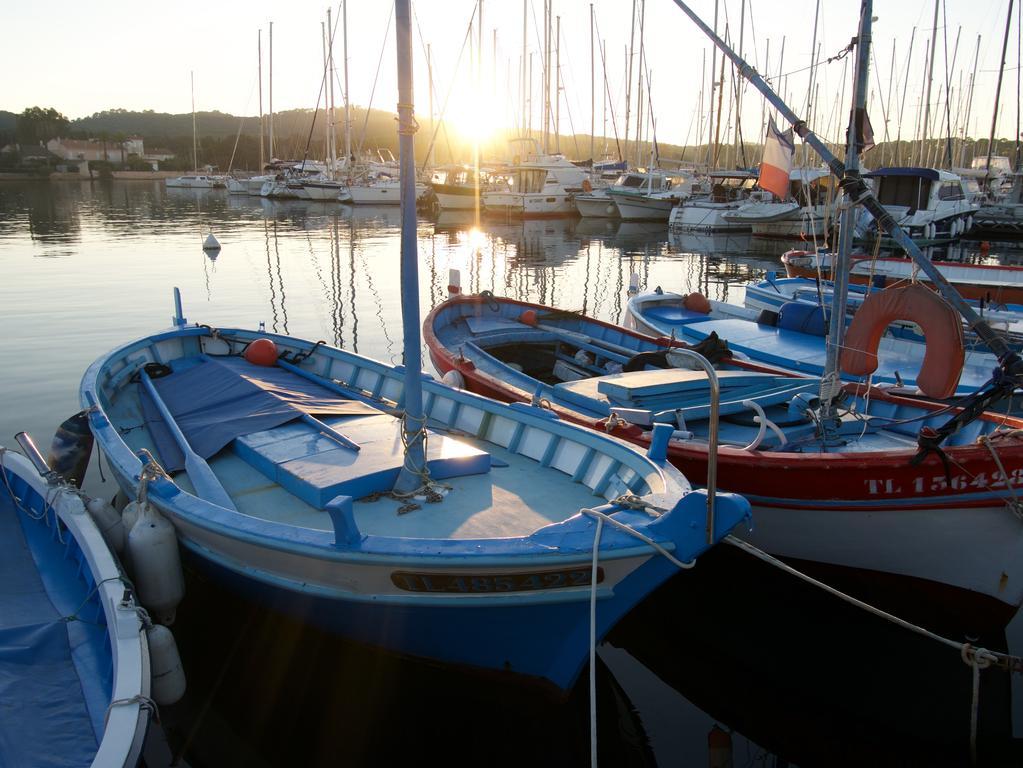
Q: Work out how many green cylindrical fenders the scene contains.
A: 0